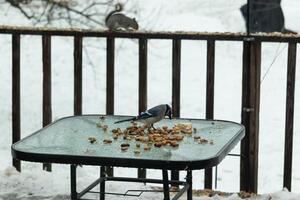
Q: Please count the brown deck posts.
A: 9